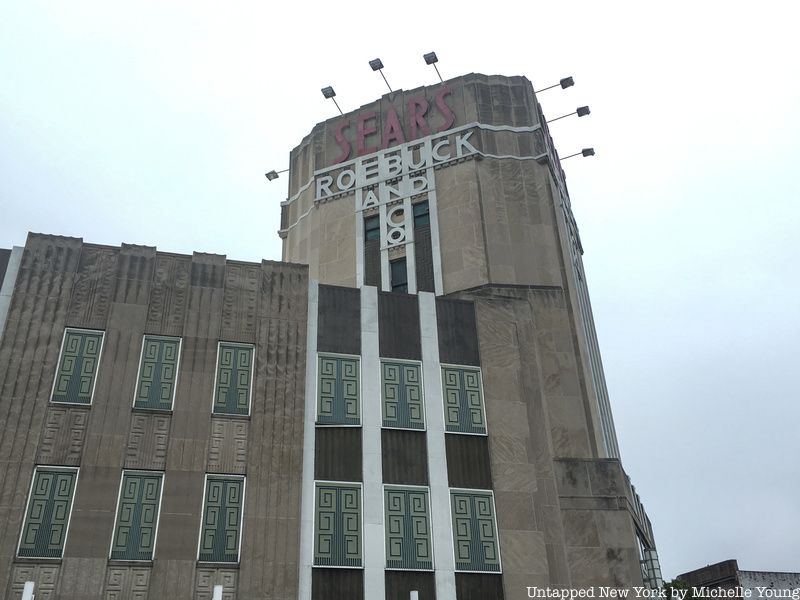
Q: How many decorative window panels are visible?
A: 12